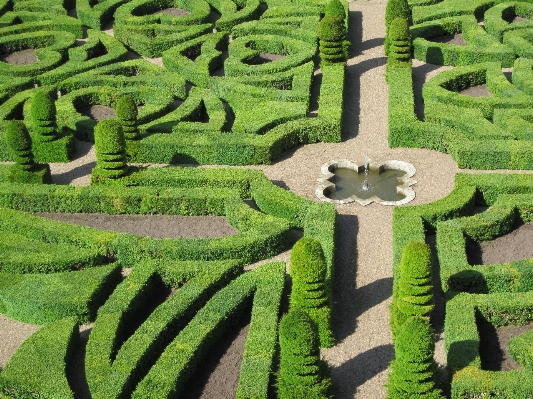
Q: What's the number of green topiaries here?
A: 12